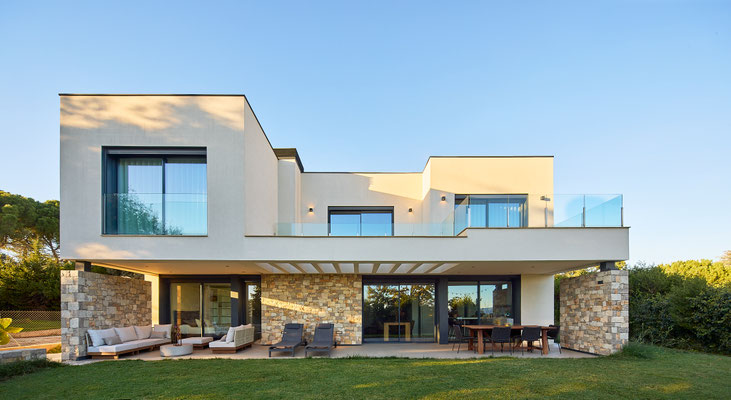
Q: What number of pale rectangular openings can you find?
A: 10